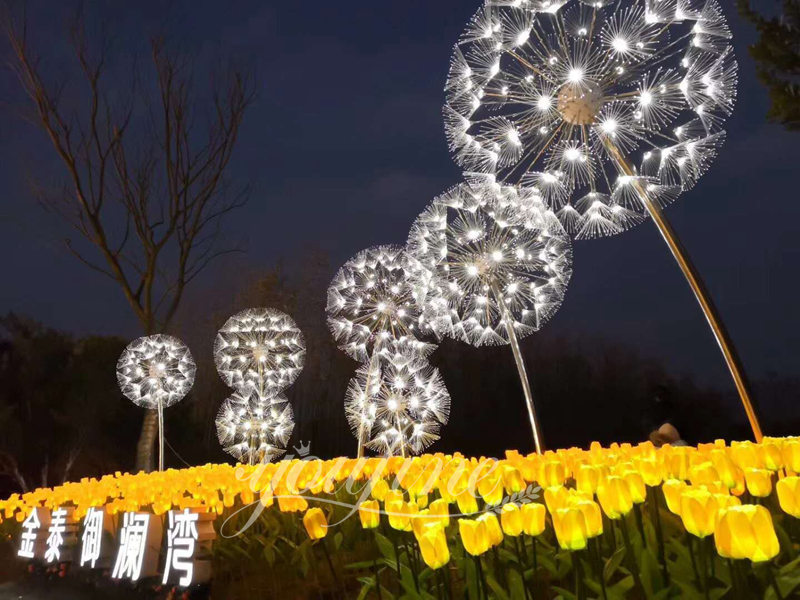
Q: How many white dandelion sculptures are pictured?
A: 7